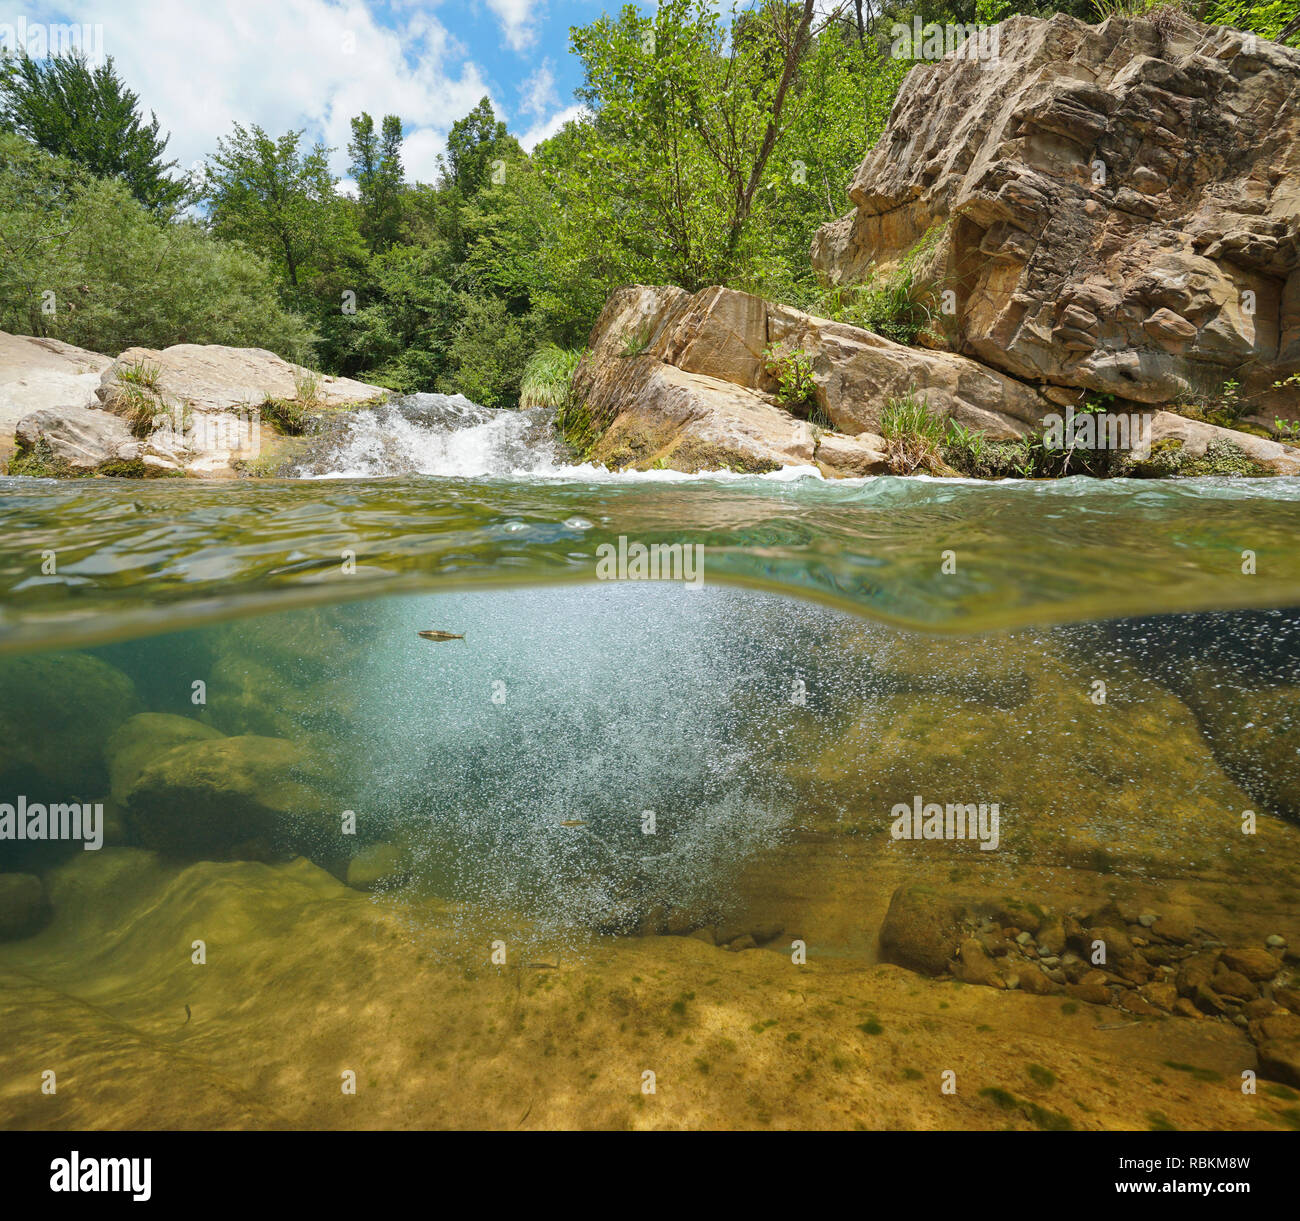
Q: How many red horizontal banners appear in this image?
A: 0